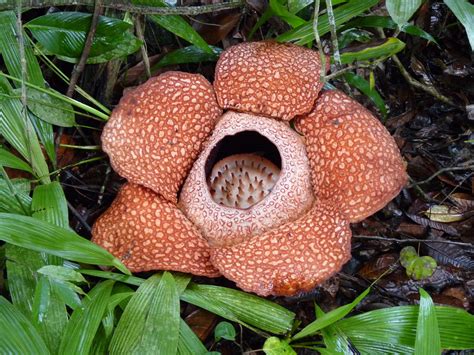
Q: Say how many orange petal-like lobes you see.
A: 5